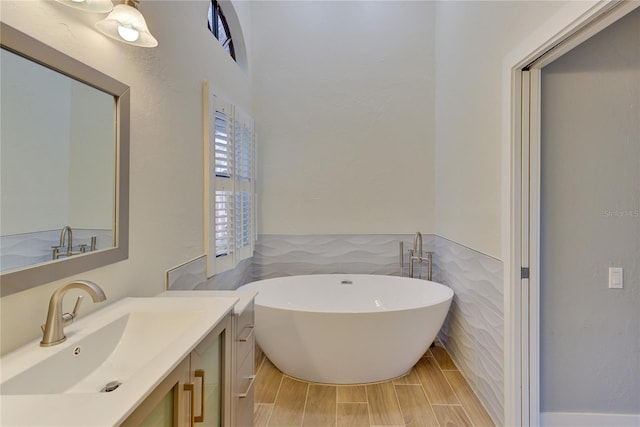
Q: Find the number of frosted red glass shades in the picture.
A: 0